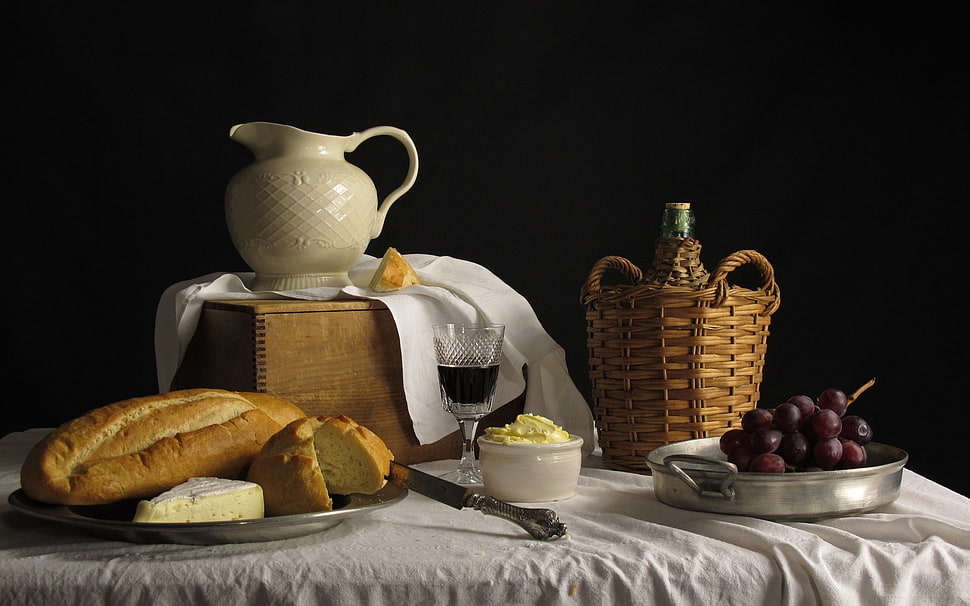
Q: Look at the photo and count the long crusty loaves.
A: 1